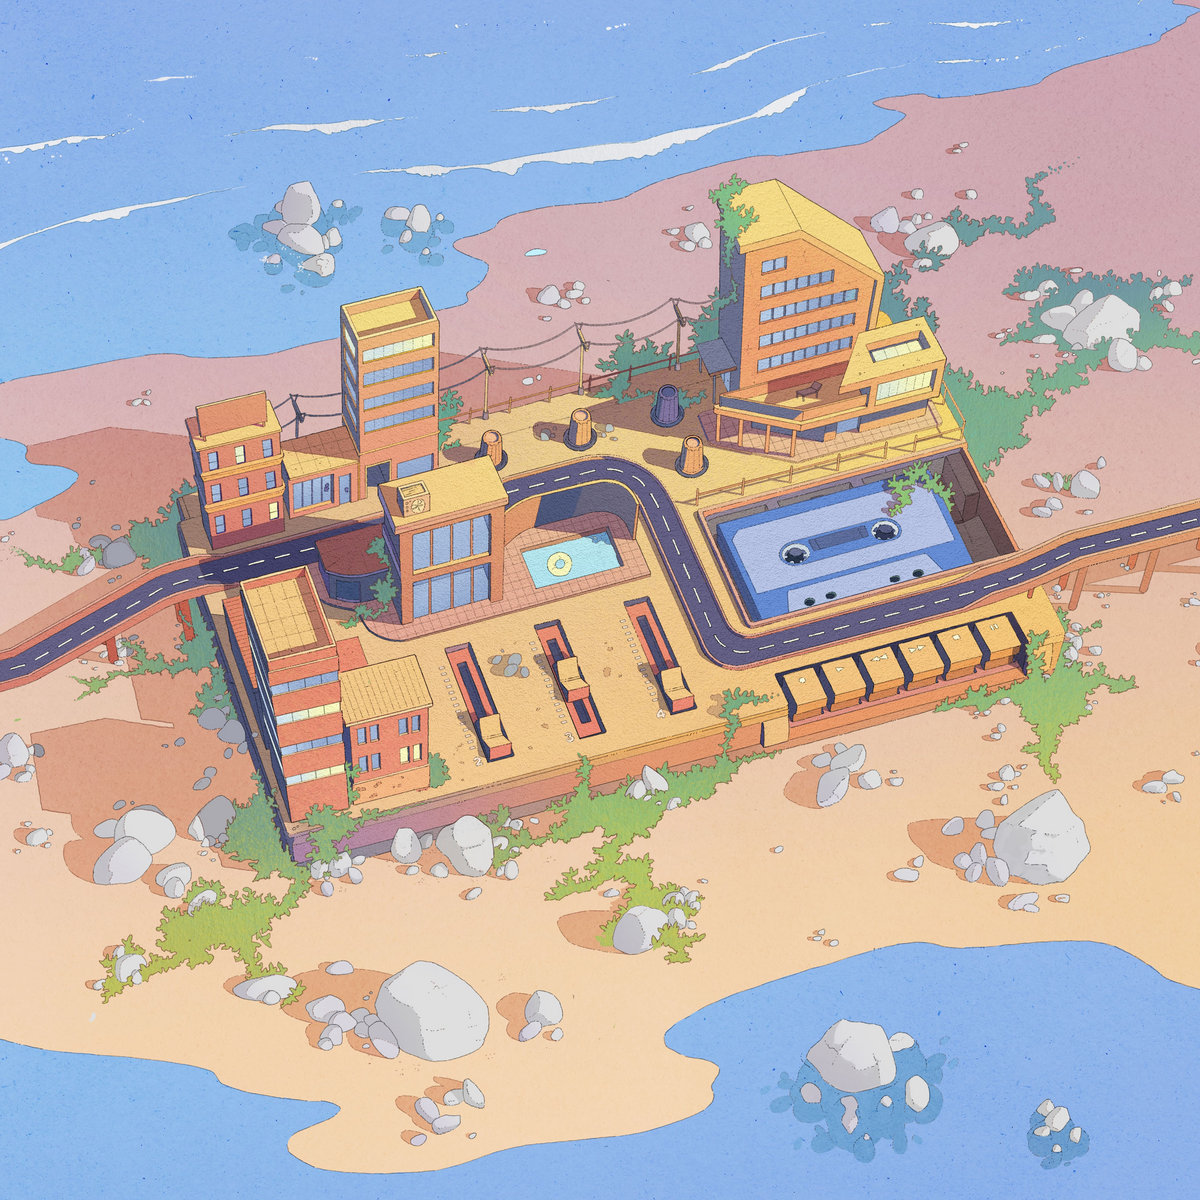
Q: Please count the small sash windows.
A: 9